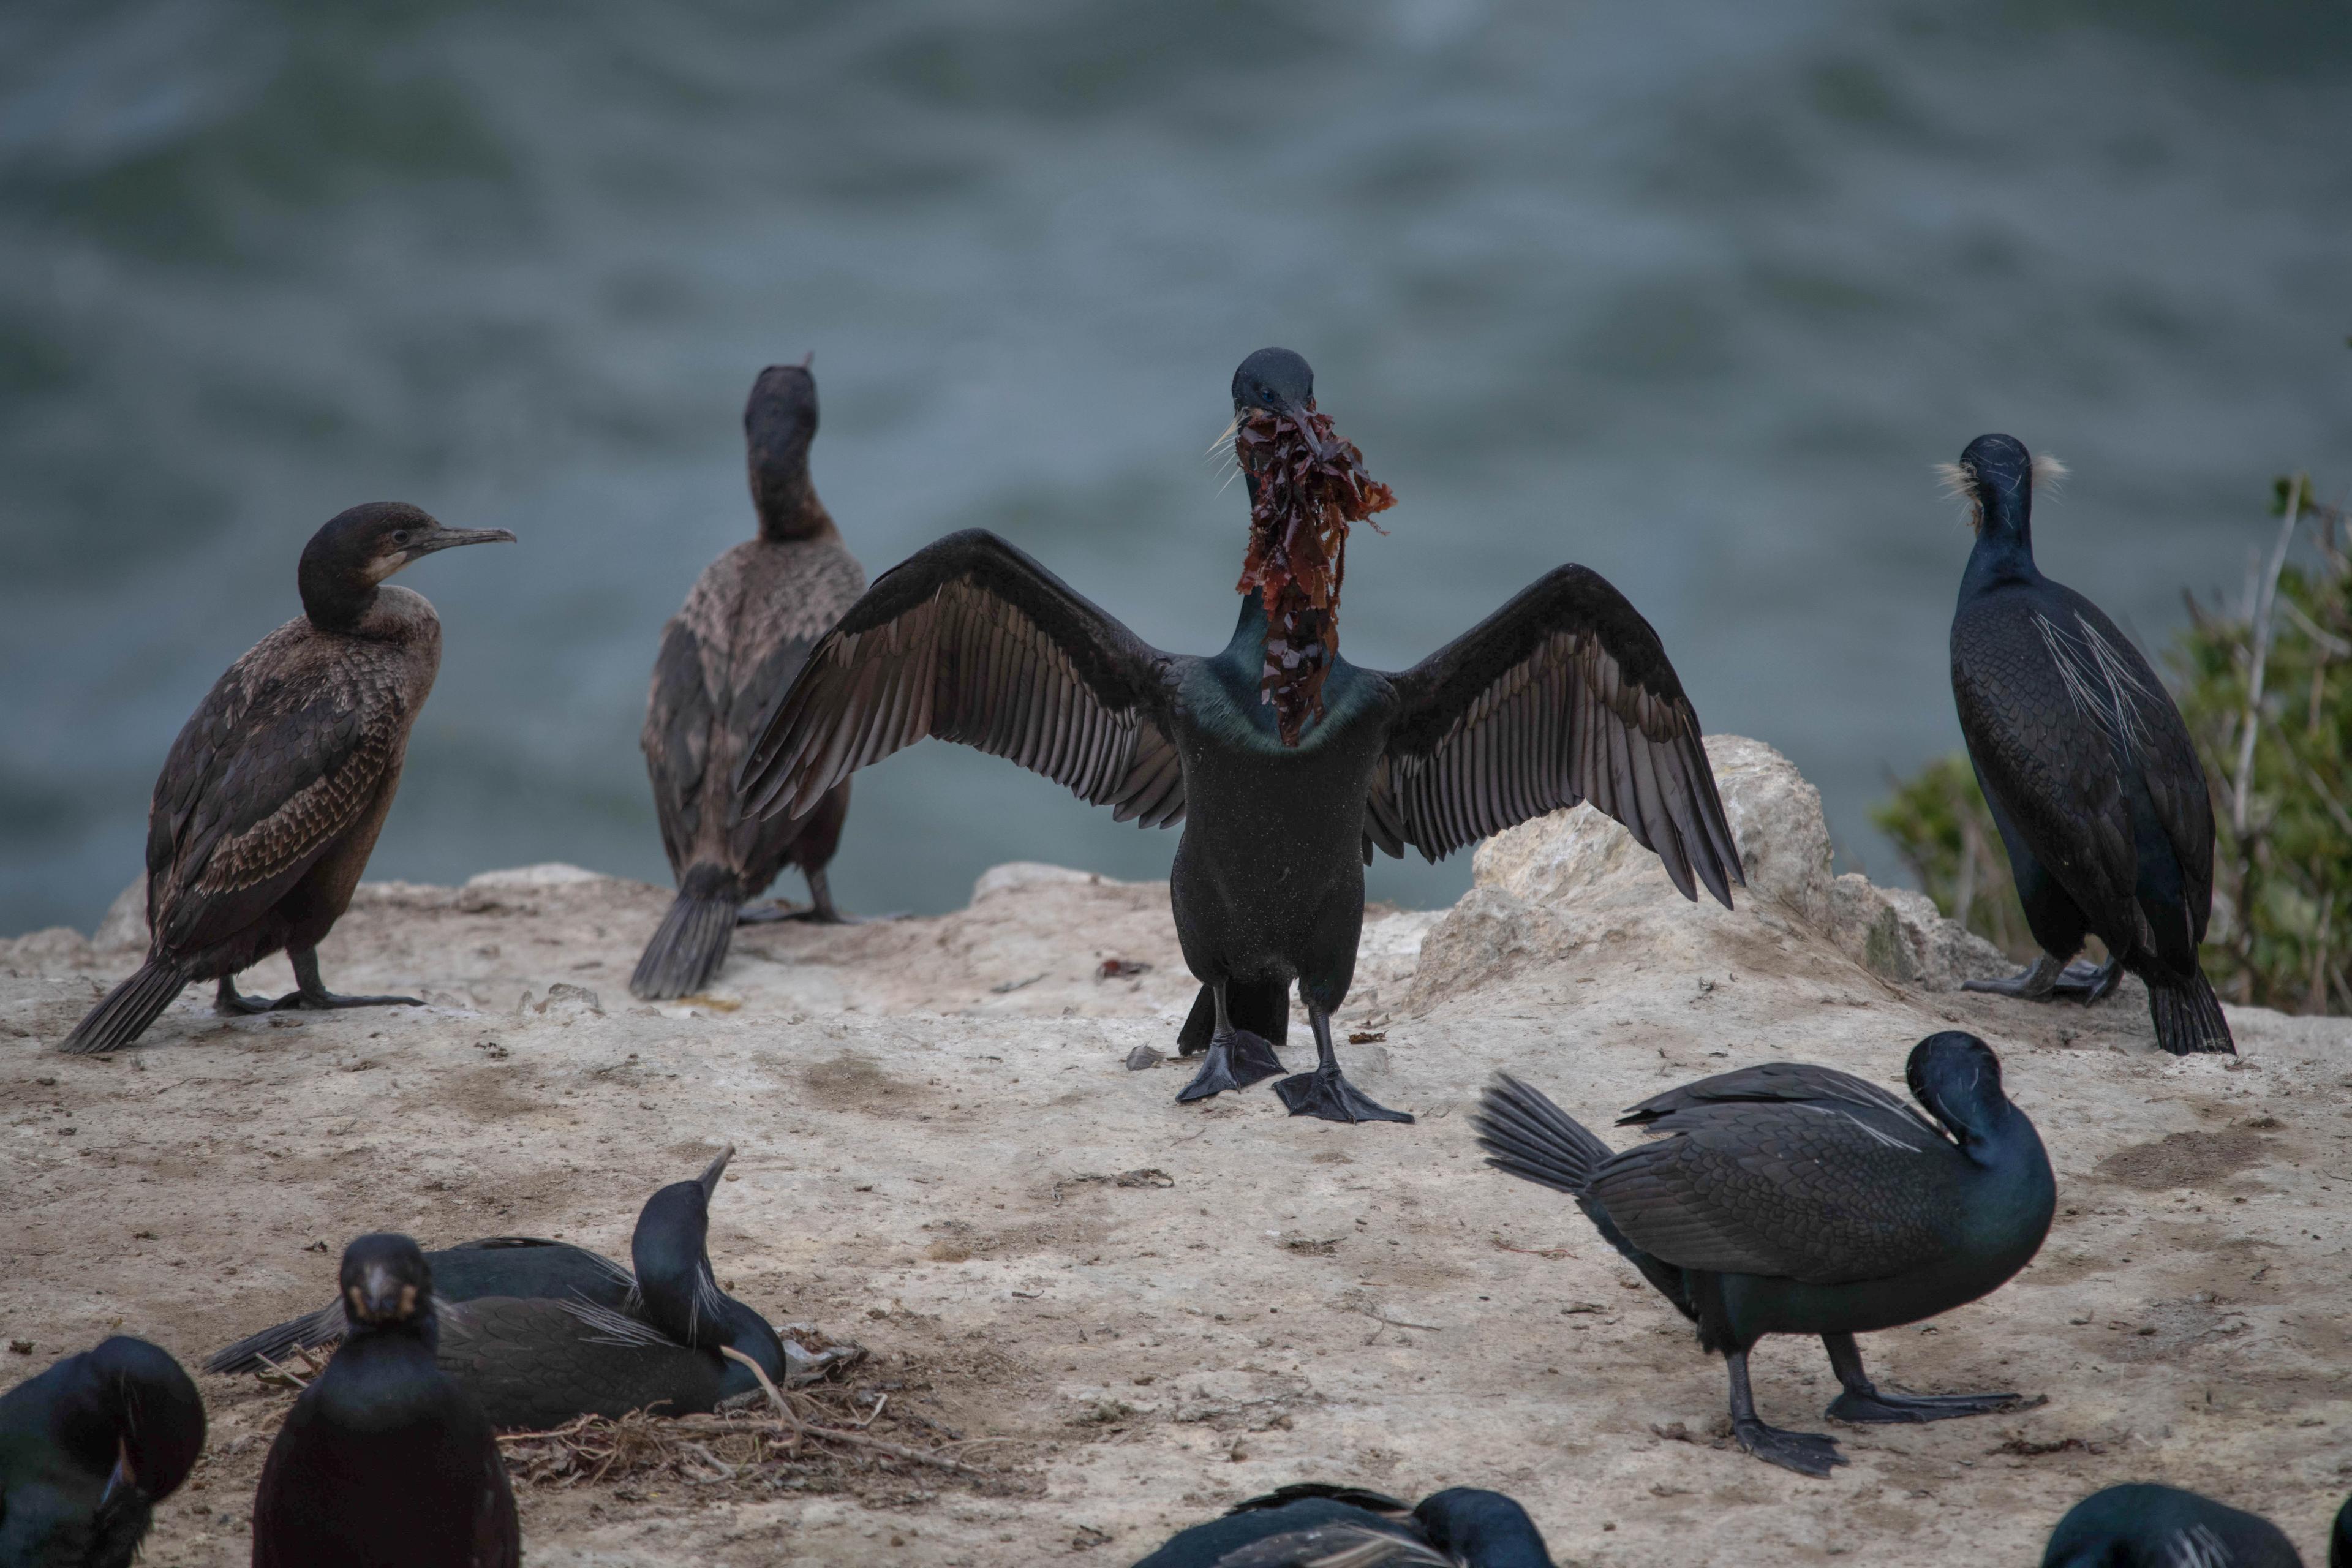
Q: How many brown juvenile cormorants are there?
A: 2